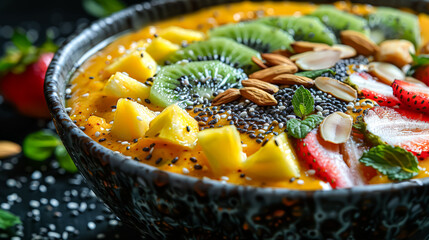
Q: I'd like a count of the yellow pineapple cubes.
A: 8